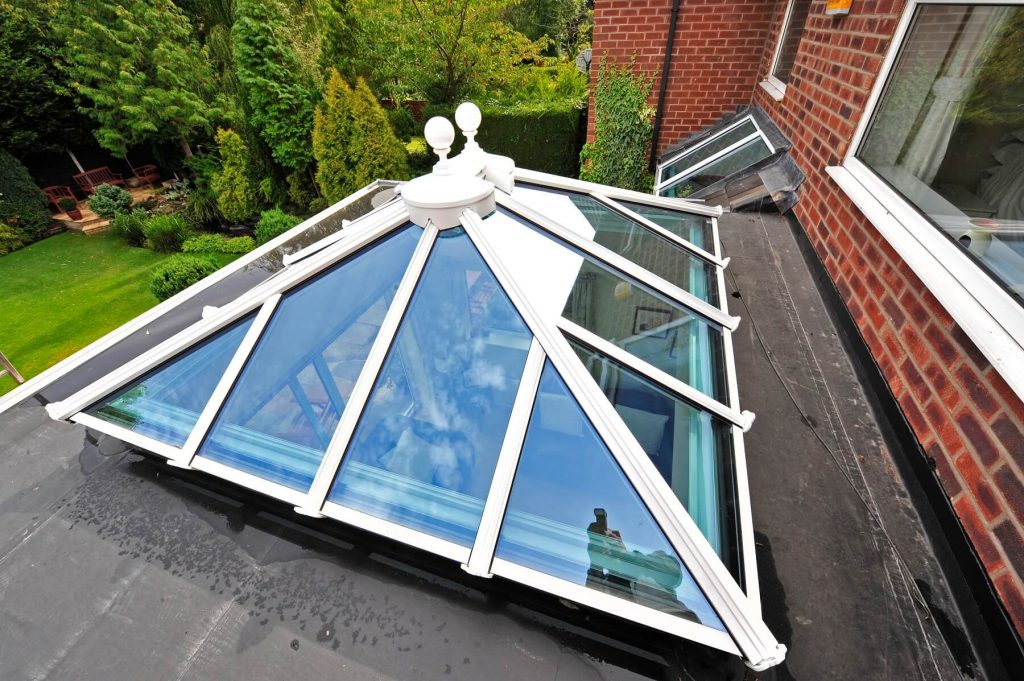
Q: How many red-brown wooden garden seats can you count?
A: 3